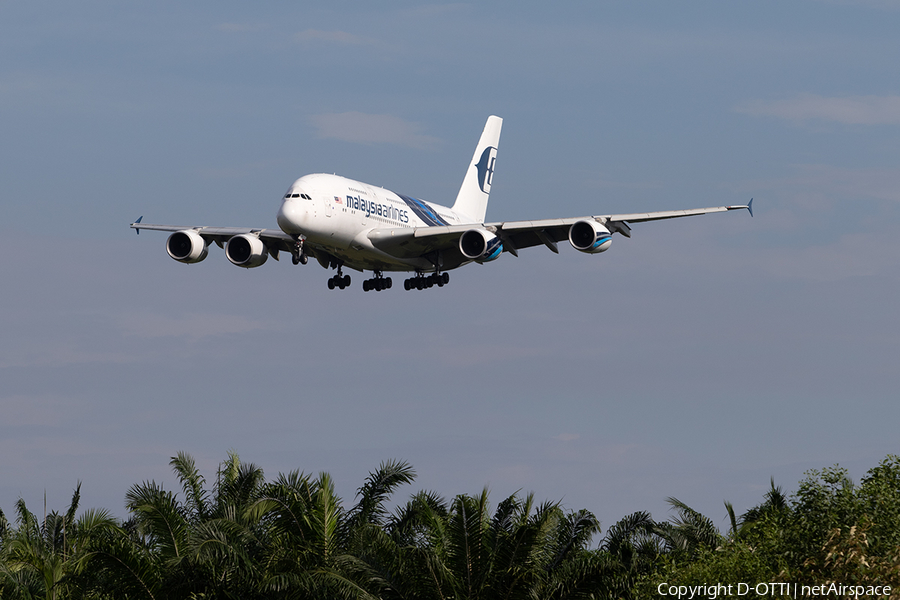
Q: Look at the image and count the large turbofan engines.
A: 4